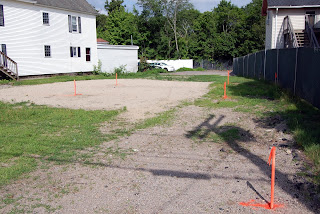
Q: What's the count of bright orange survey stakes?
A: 5